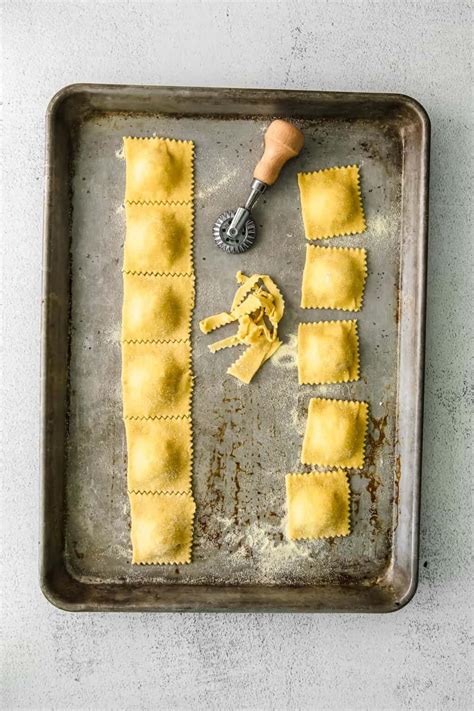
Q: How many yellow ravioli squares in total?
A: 11